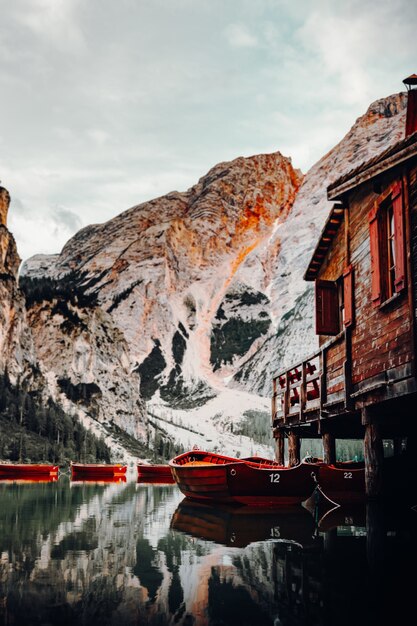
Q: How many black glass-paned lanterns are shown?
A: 0